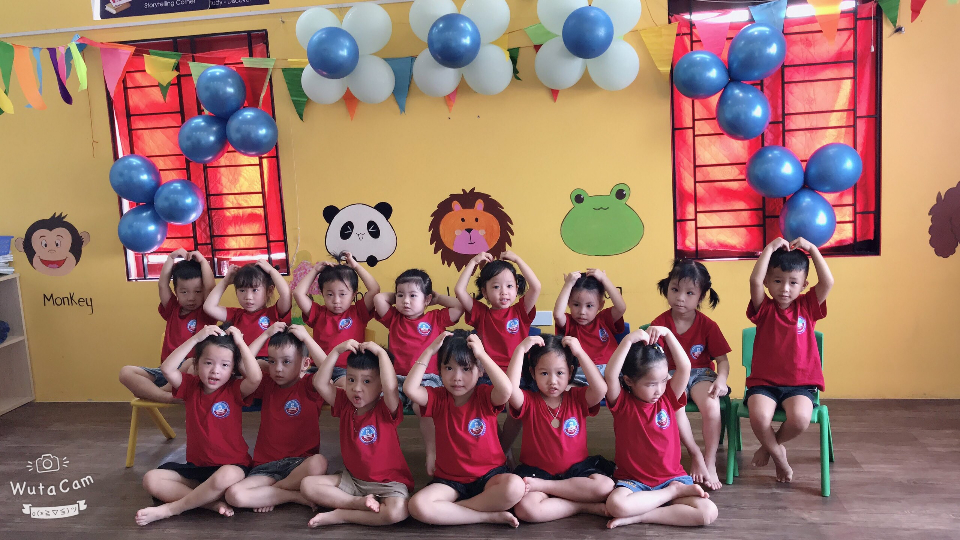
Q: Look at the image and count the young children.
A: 14